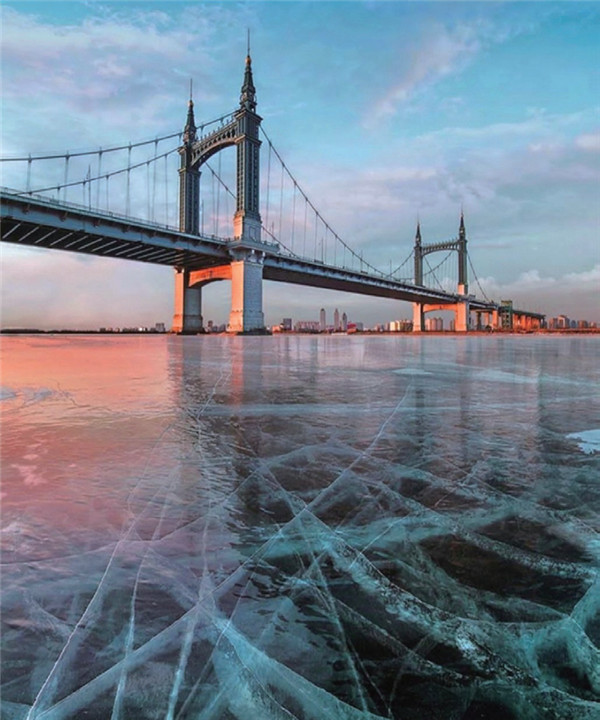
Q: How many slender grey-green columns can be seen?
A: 4